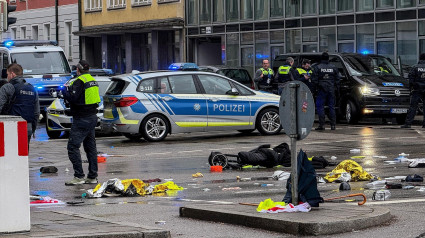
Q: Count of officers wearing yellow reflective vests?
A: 4